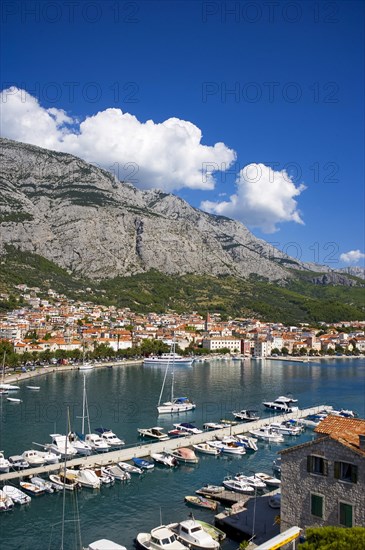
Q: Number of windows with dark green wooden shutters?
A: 4